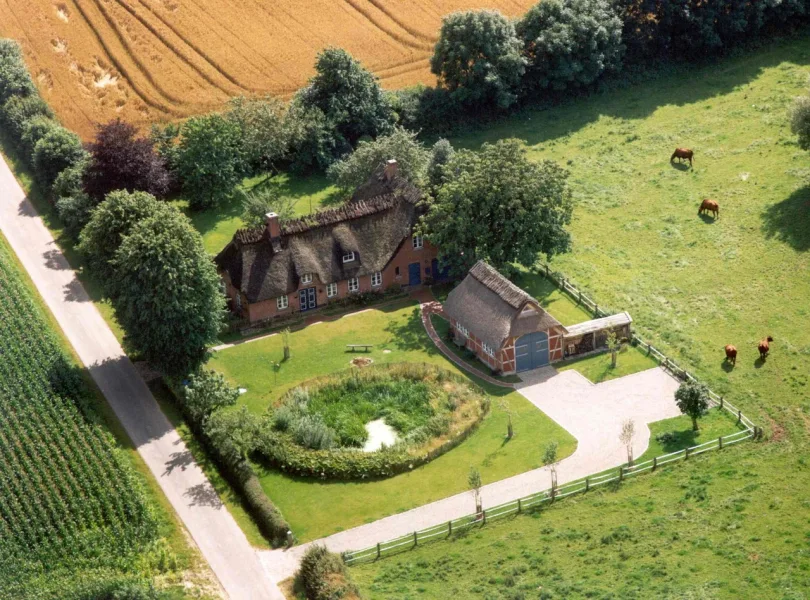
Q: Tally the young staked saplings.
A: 6